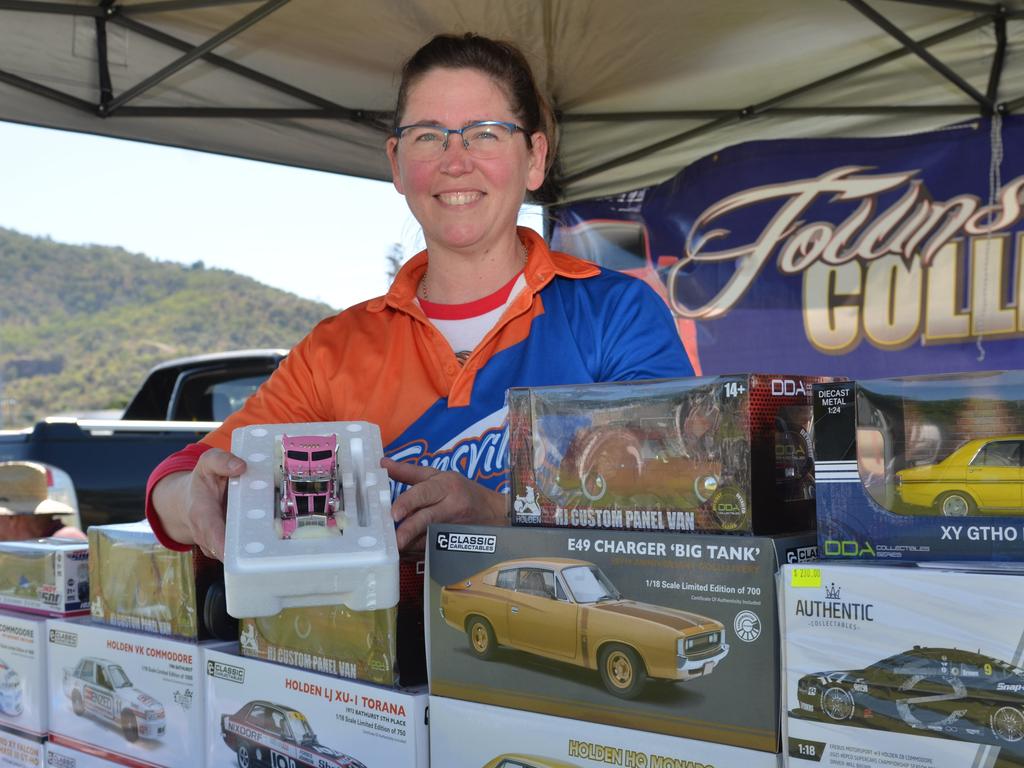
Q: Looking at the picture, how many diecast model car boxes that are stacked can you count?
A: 13